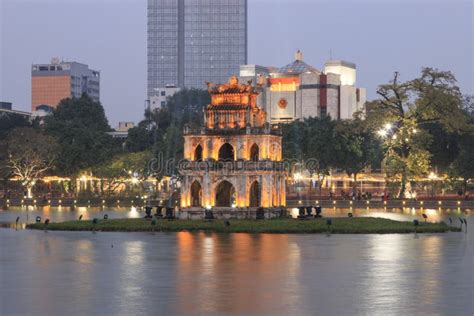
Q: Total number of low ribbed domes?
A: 1